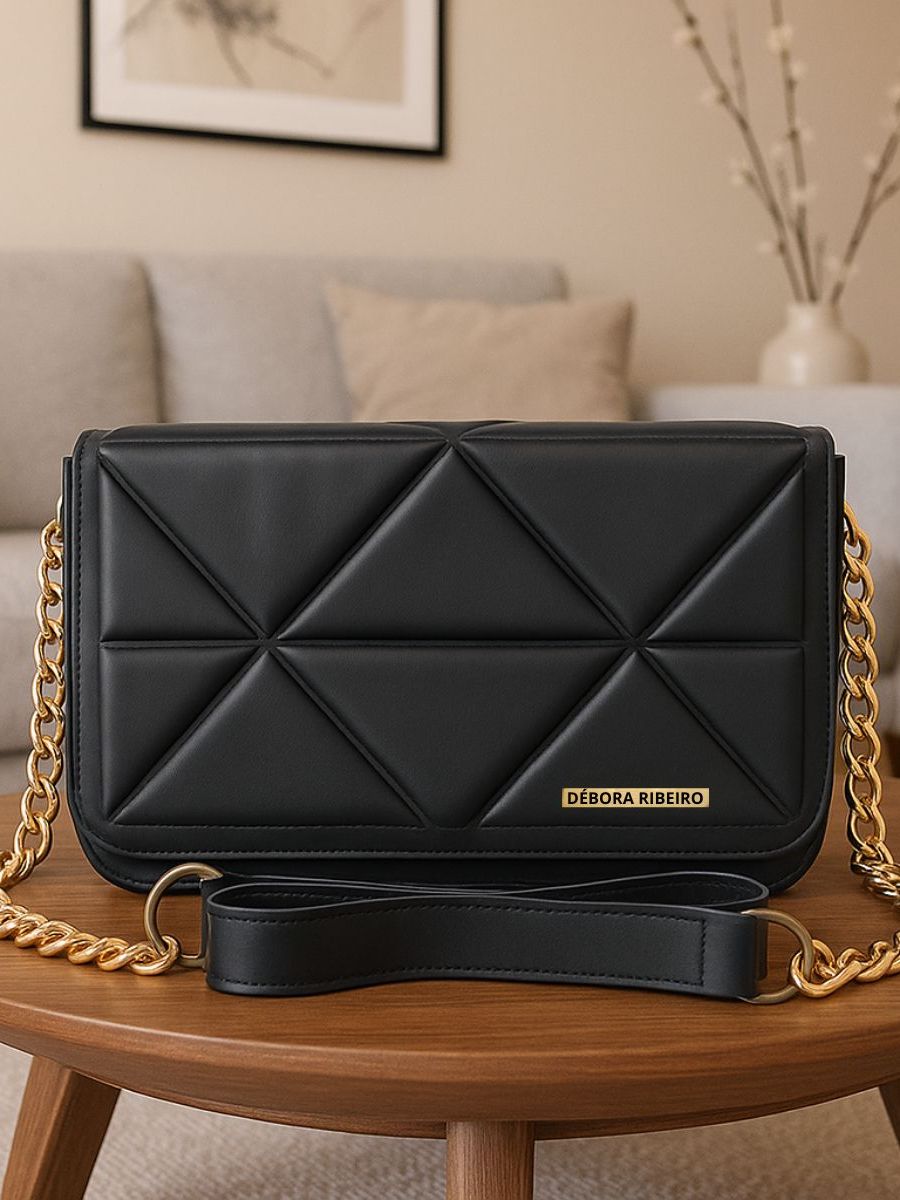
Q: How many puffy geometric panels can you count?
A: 10